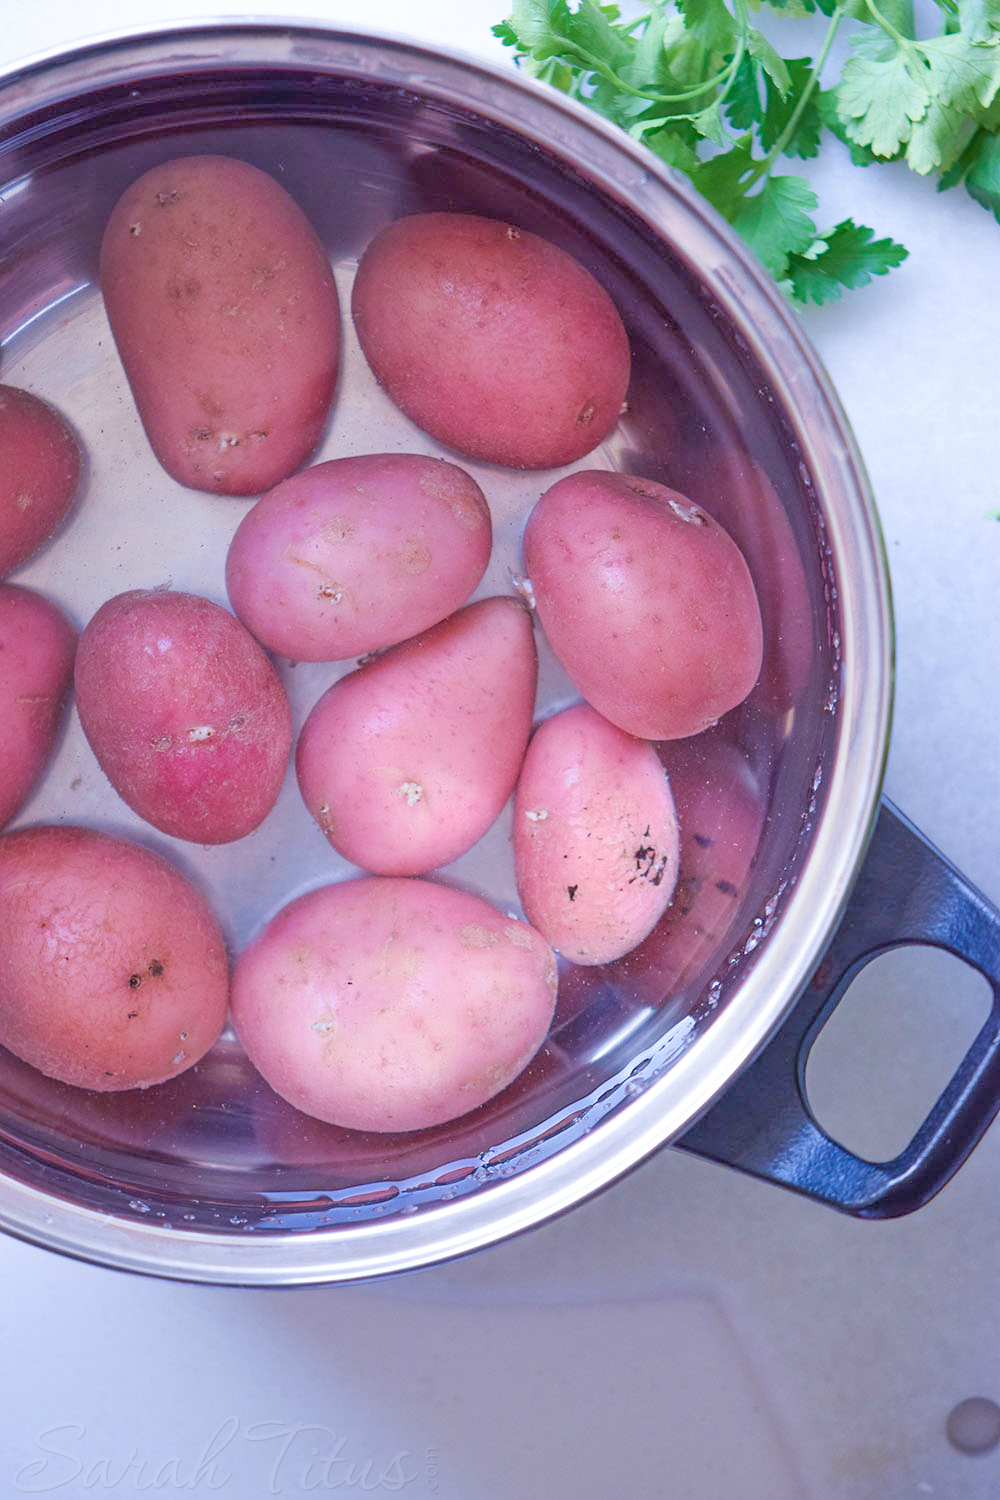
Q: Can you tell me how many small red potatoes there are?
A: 11